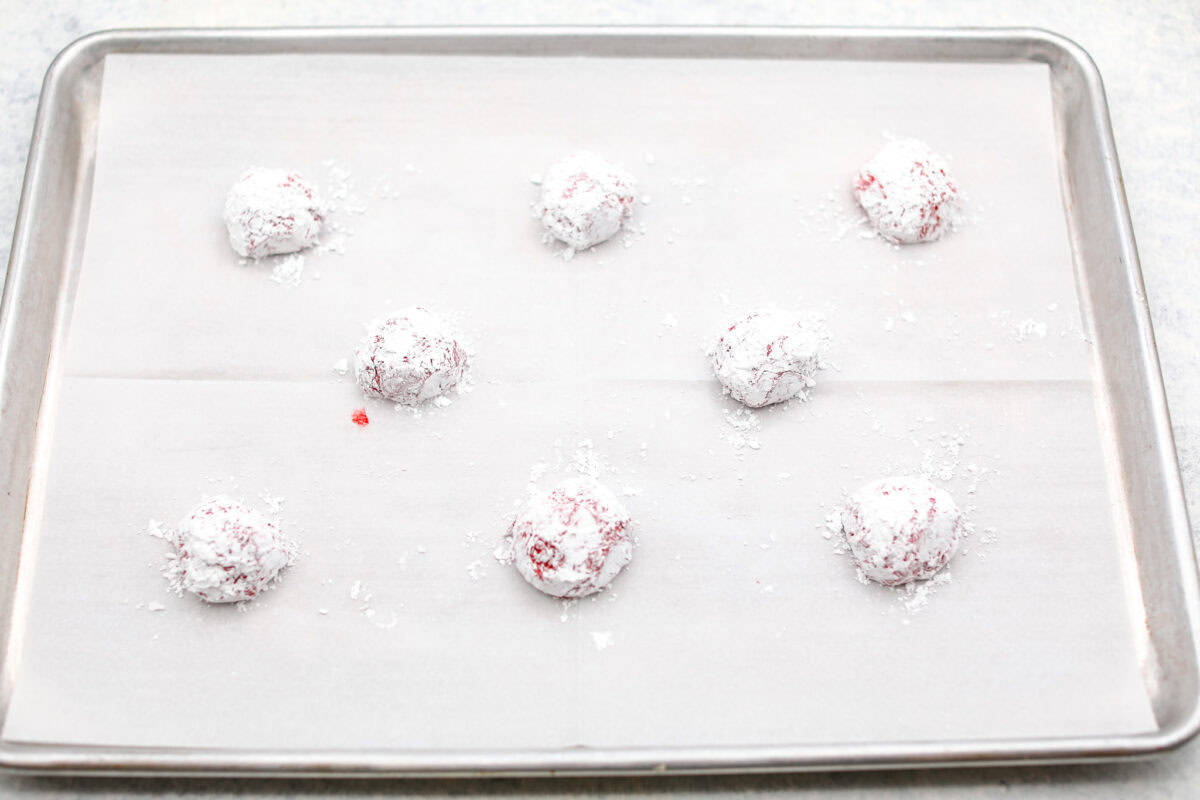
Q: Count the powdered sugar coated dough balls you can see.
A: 8